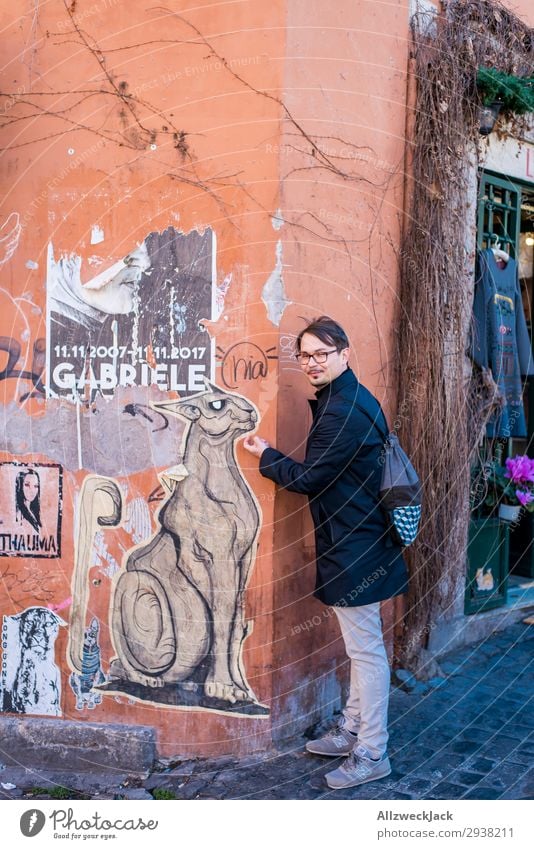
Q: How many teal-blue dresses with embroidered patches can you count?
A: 1